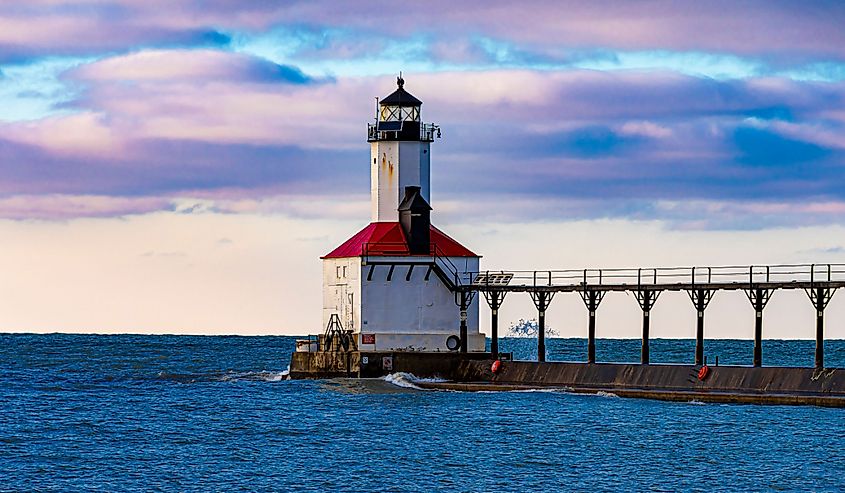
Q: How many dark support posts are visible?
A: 8